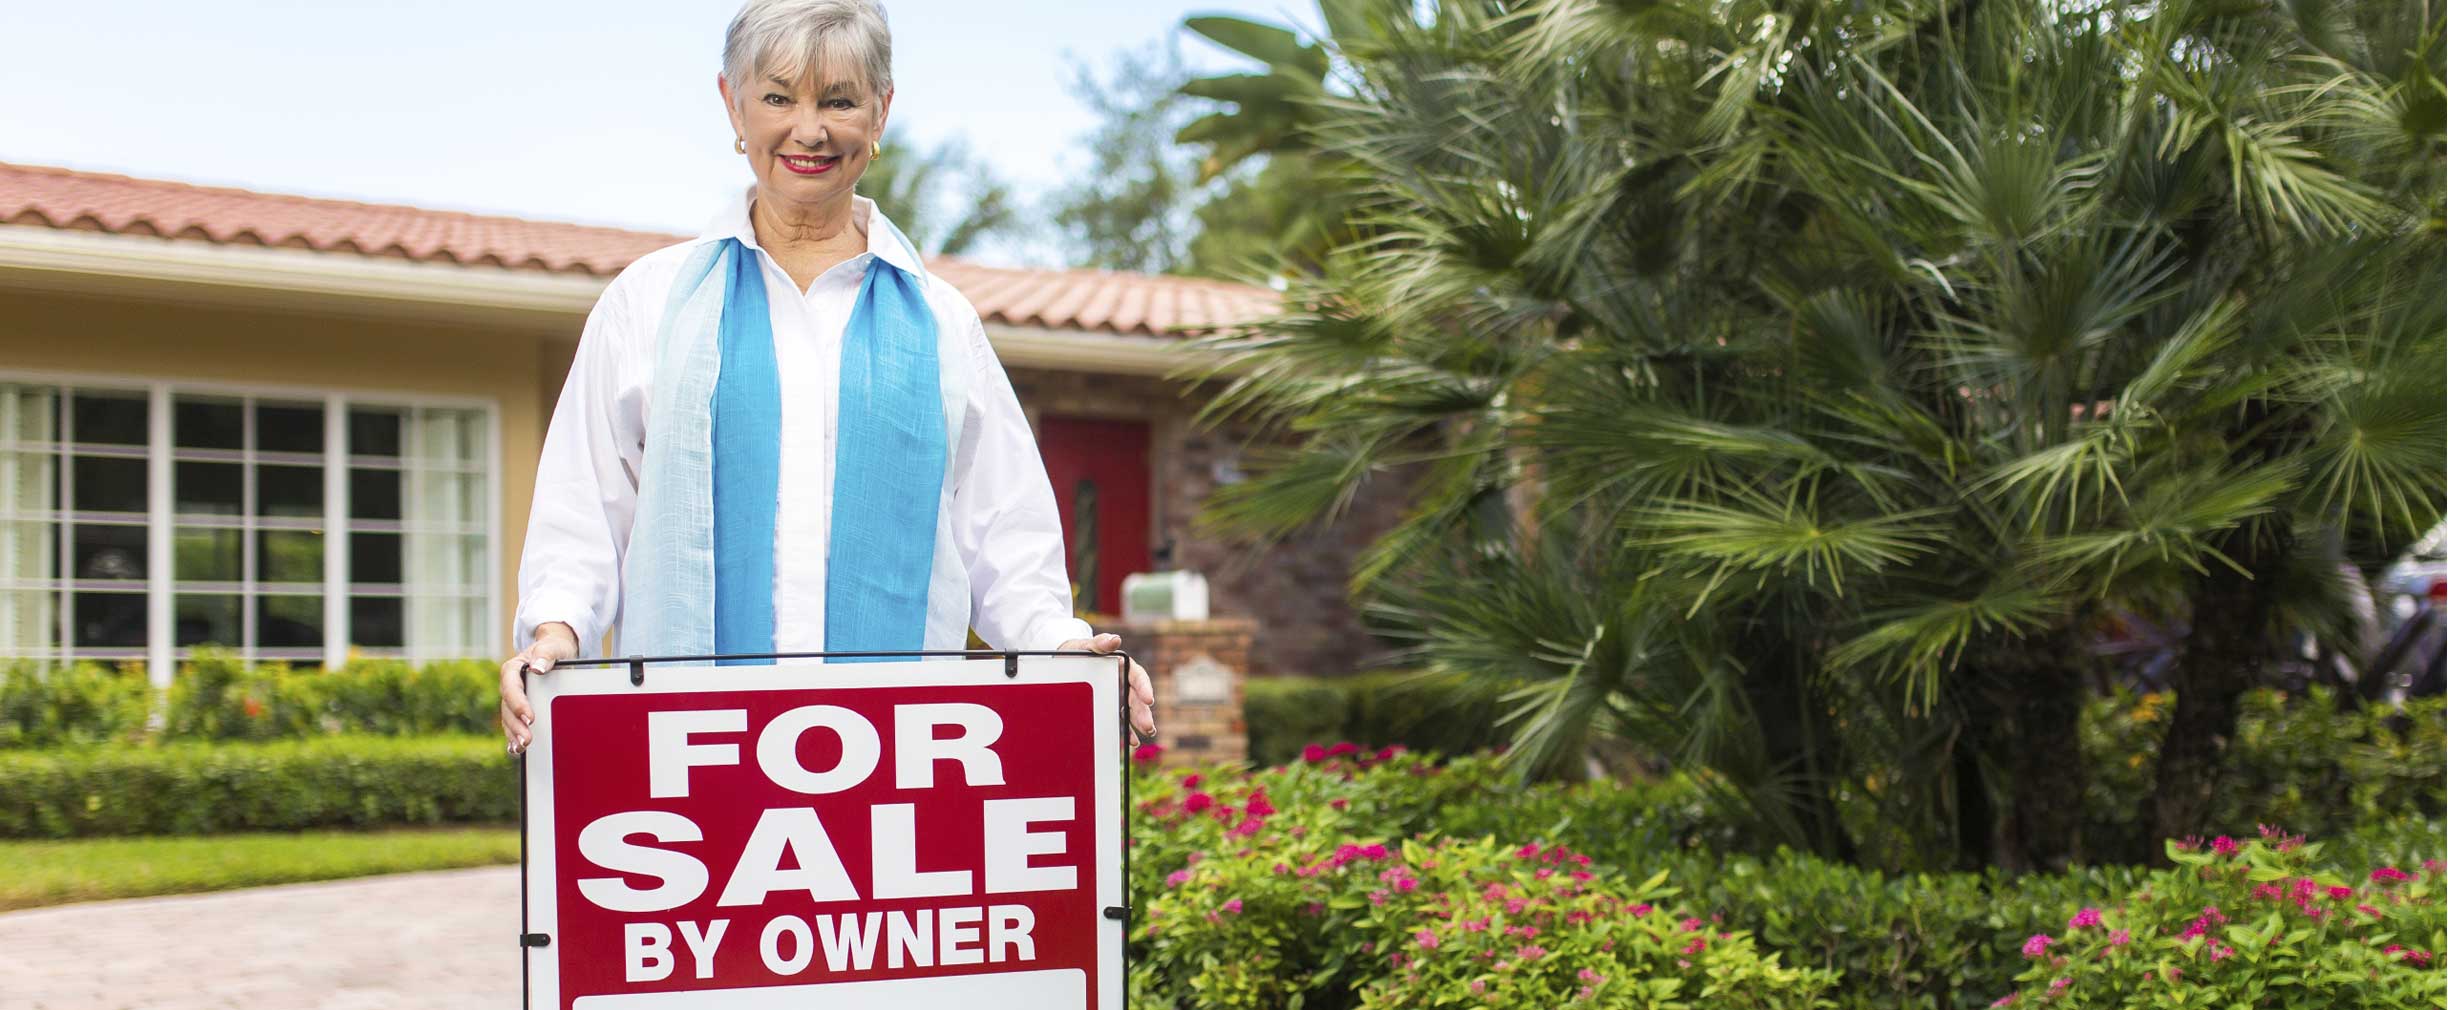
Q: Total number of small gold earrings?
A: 2